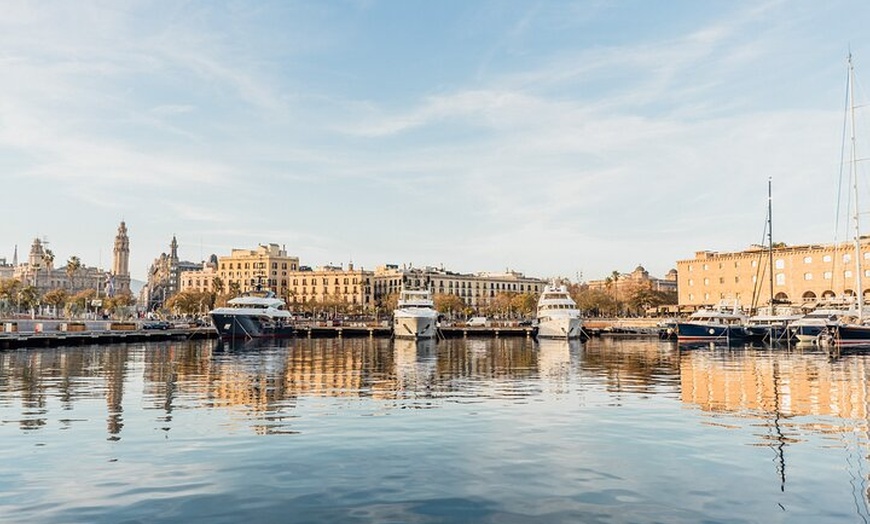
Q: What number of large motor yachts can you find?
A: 3